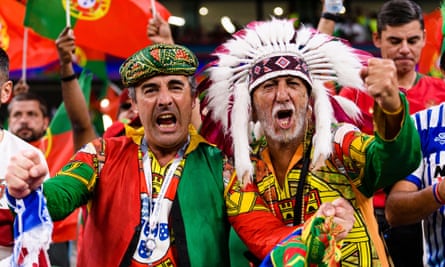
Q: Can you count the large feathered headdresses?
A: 1